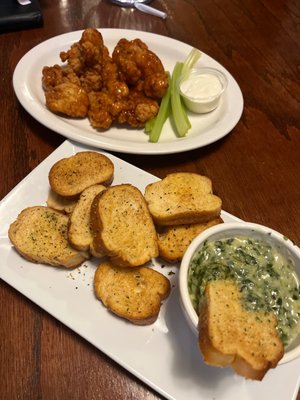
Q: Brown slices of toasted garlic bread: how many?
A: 9